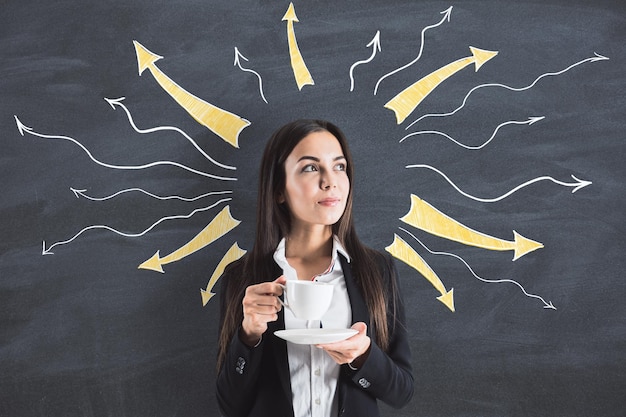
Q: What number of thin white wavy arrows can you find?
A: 11